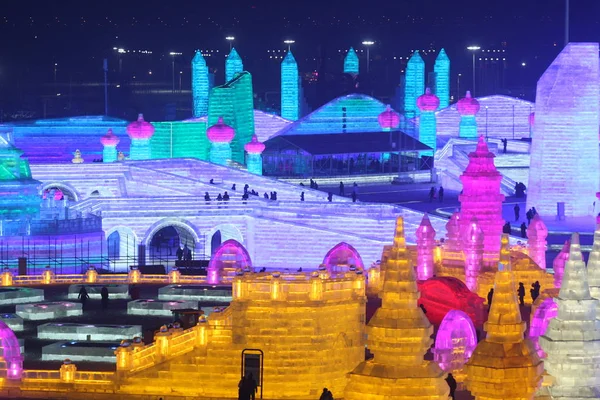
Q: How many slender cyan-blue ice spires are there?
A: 6